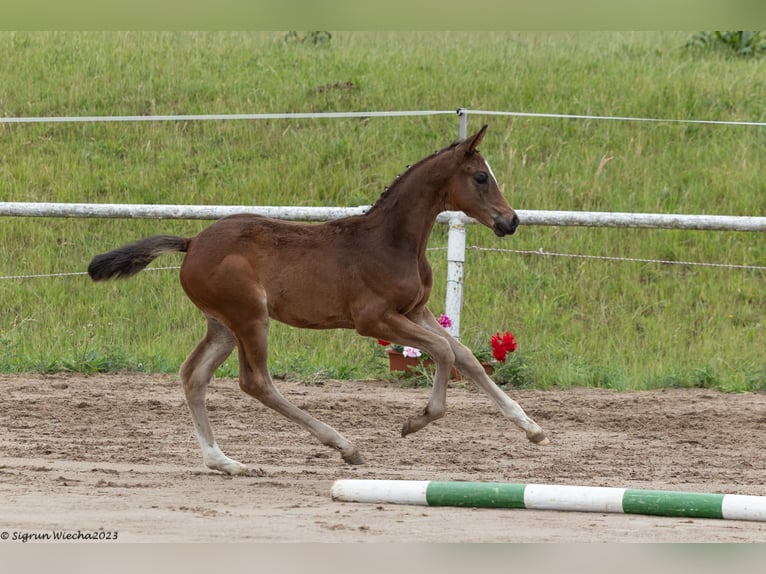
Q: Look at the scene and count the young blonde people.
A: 0